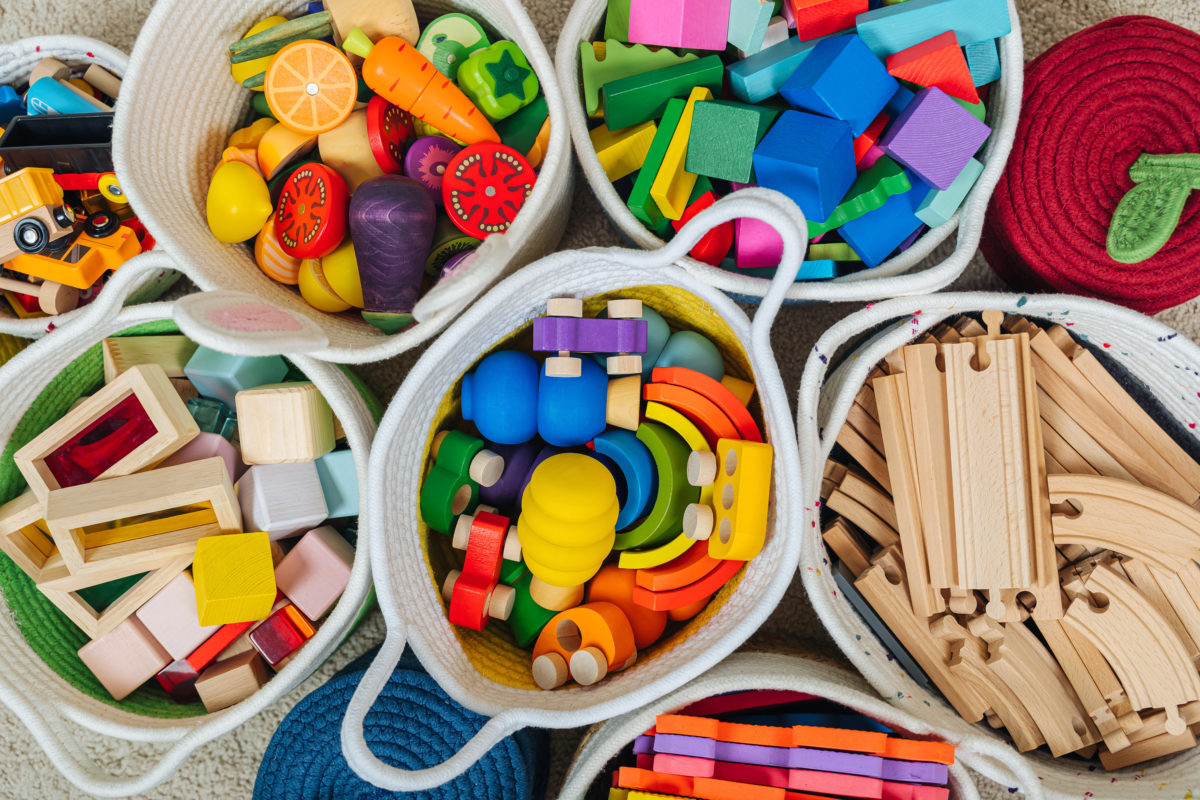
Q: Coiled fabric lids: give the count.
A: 2